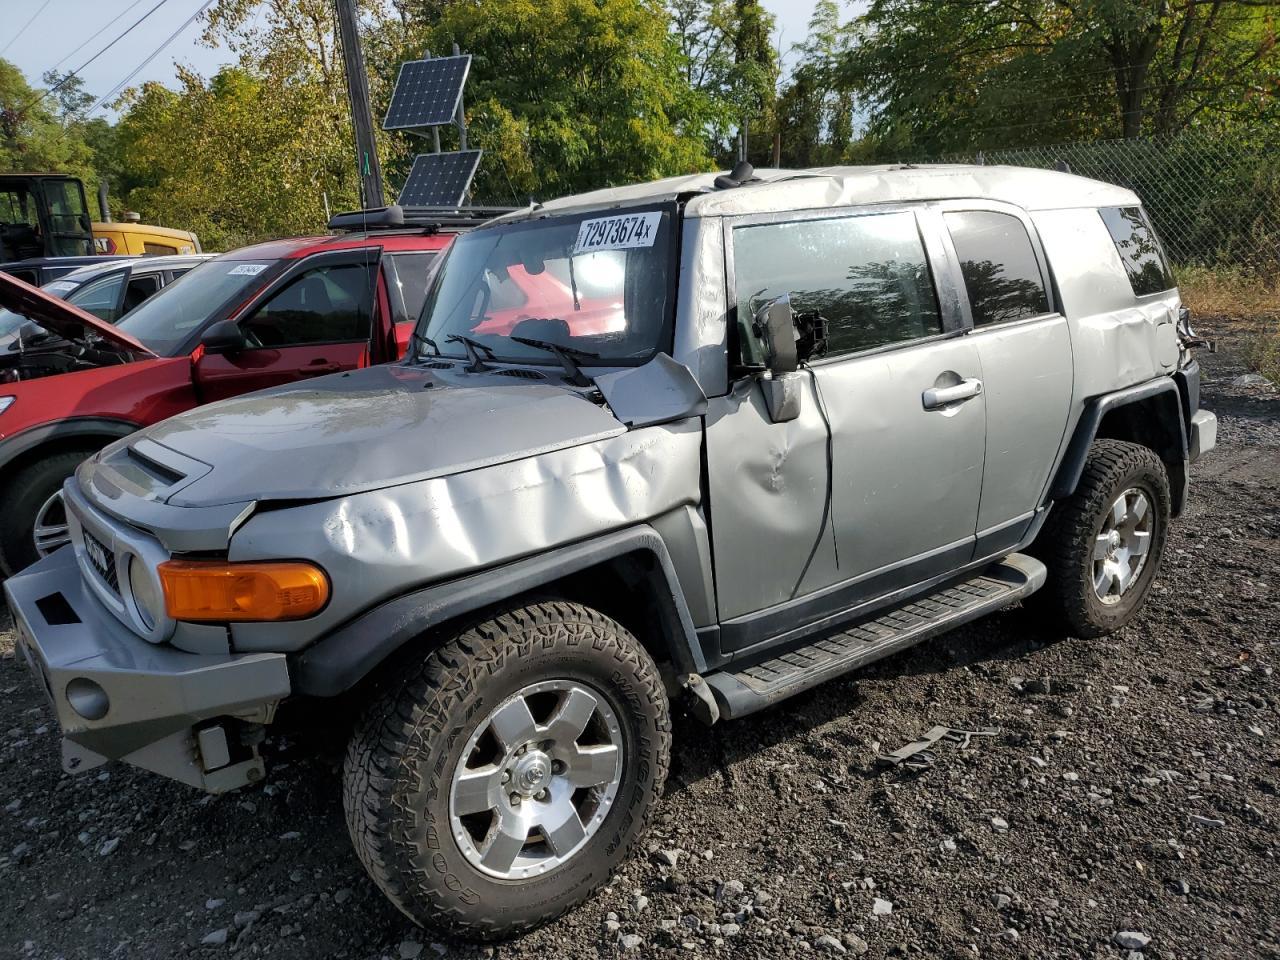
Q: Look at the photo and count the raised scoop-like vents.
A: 1